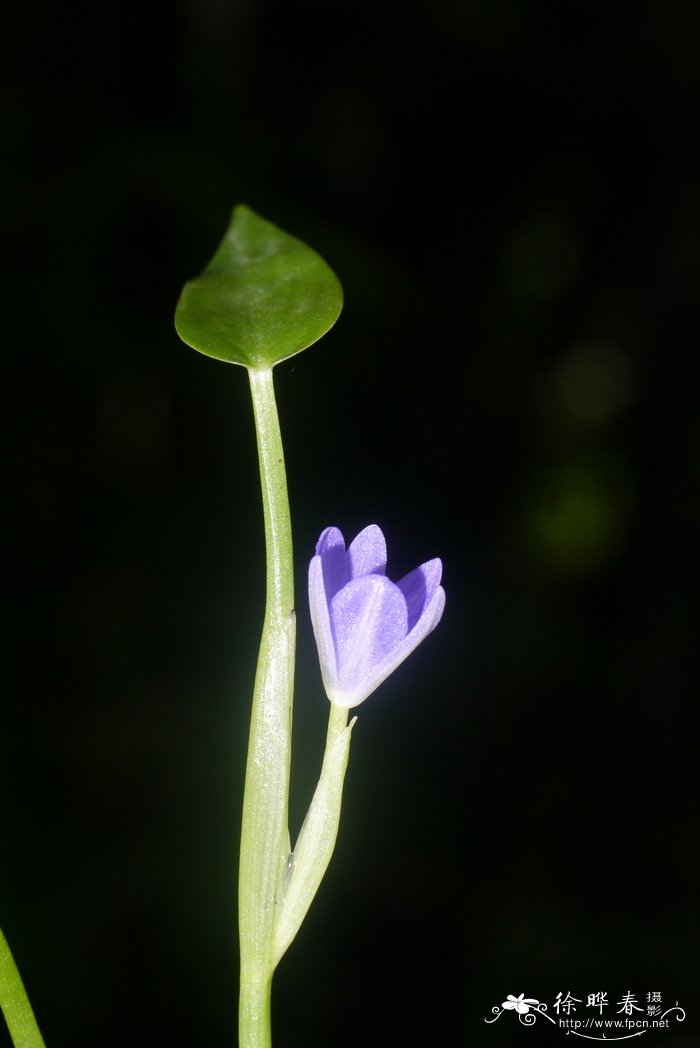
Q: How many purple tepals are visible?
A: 6